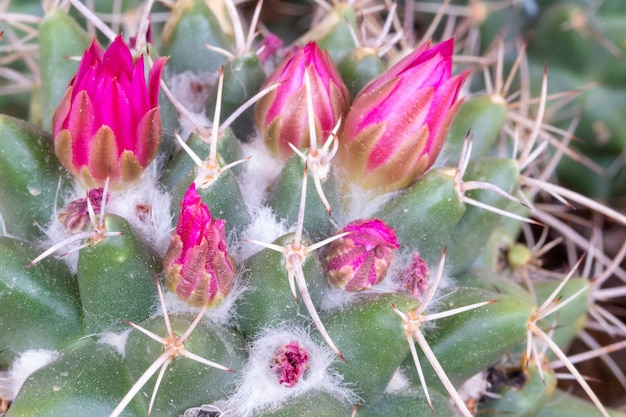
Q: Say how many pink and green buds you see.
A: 5